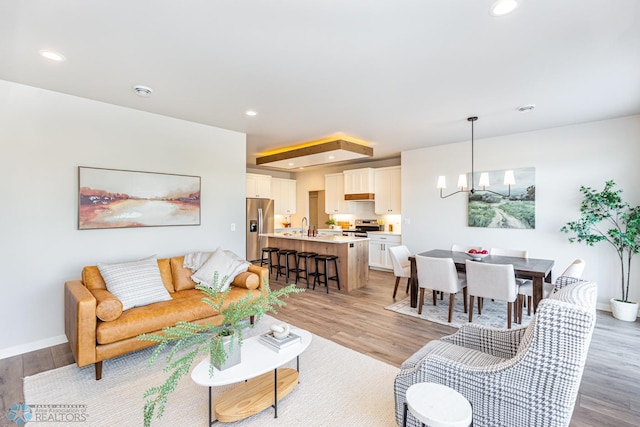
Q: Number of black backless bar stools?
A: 4